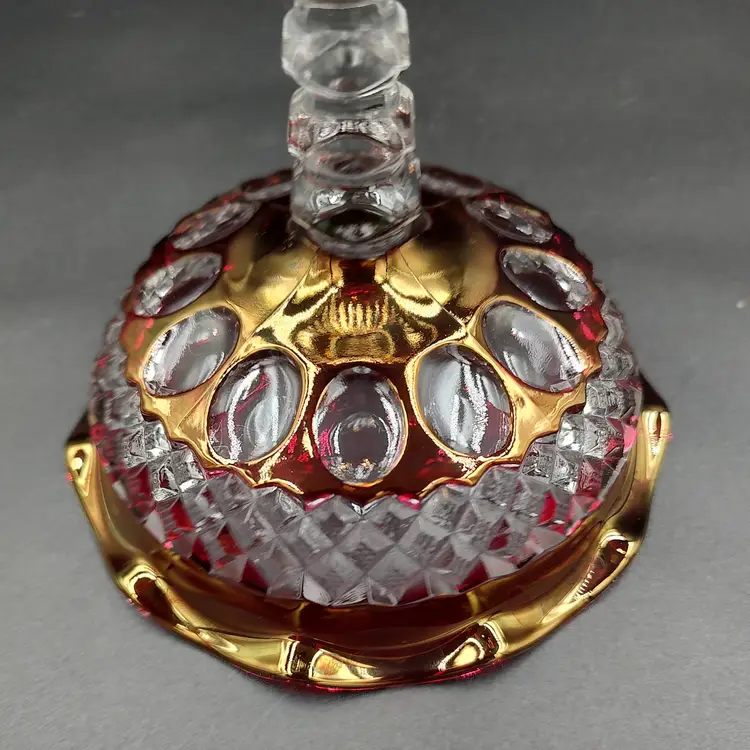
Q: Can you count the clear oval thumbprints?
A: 11